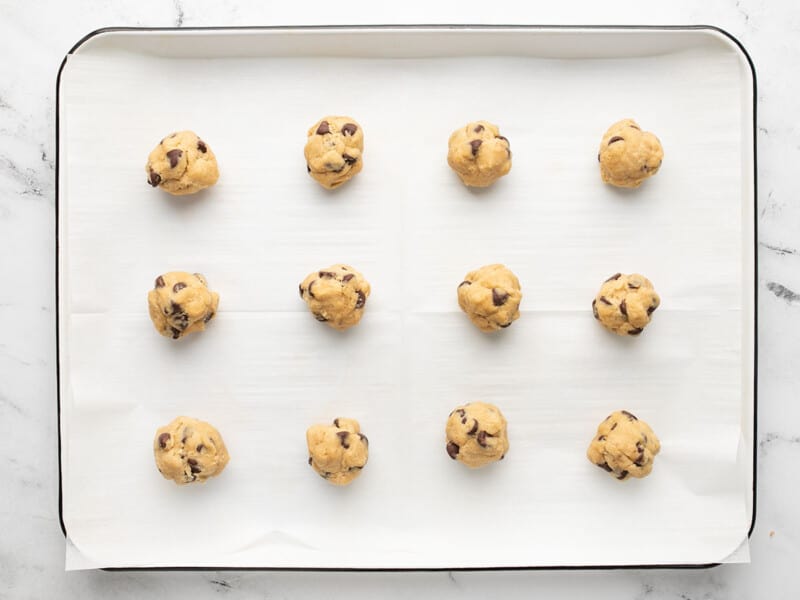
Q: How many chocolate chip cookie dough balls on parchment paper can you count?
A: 12